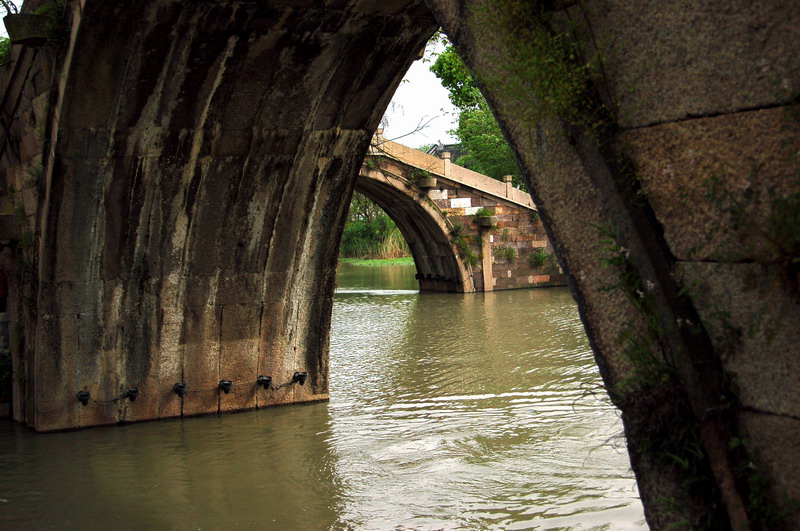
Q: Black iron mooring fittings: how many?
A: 6